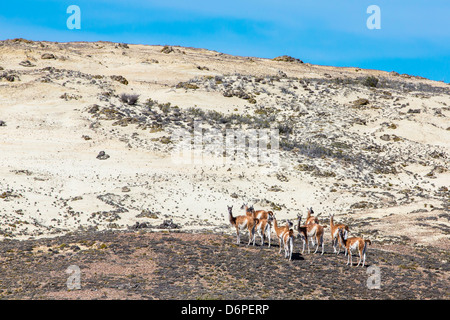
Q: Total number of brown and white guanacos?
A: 9